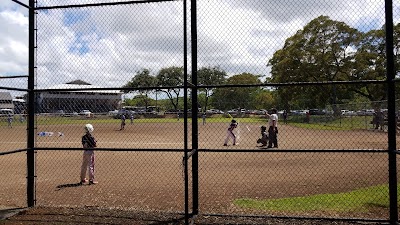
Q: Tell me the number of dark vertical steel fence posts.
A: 4